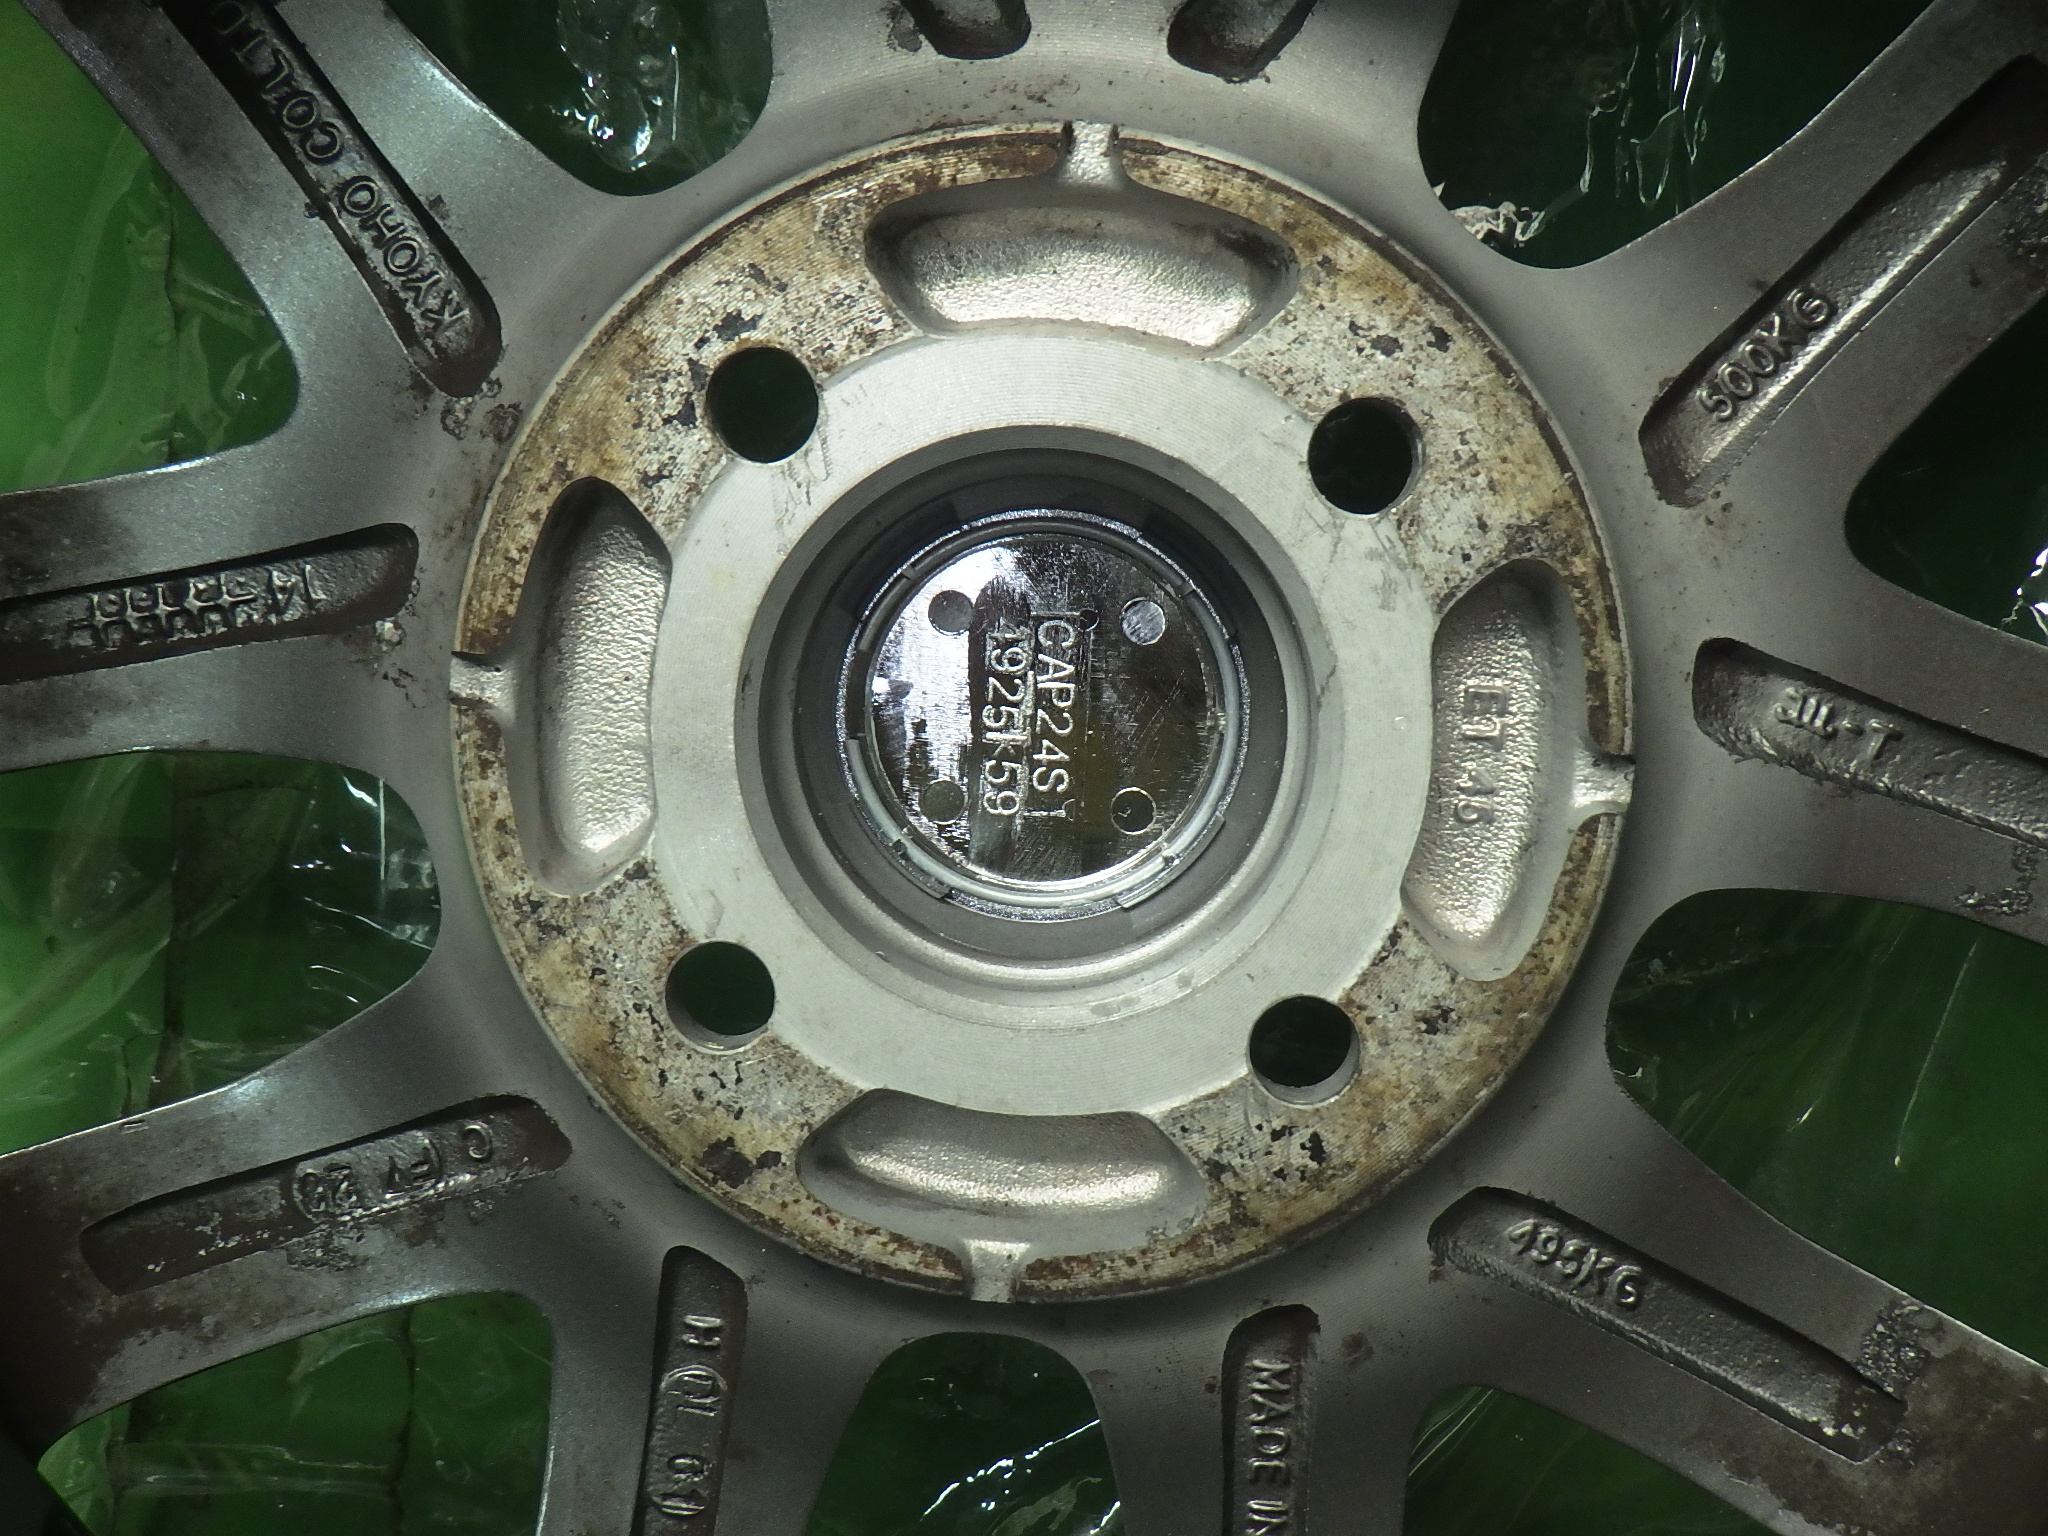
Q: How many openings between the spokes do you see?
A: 9